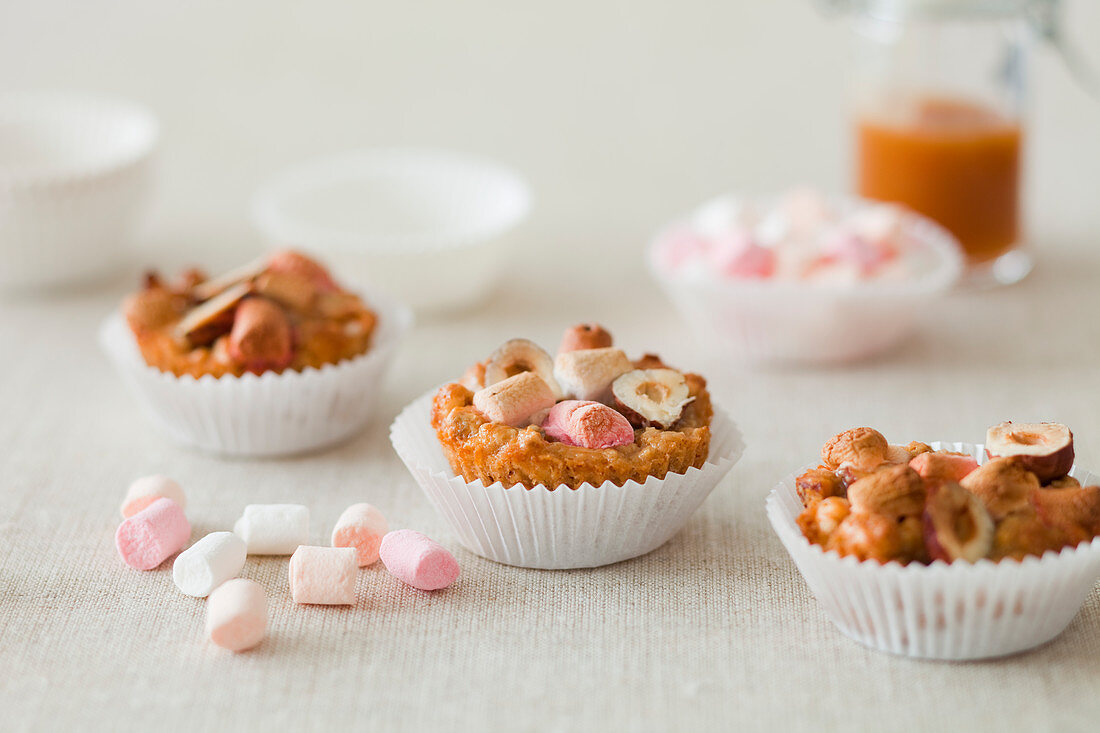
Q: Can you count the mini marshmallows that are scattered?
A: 8